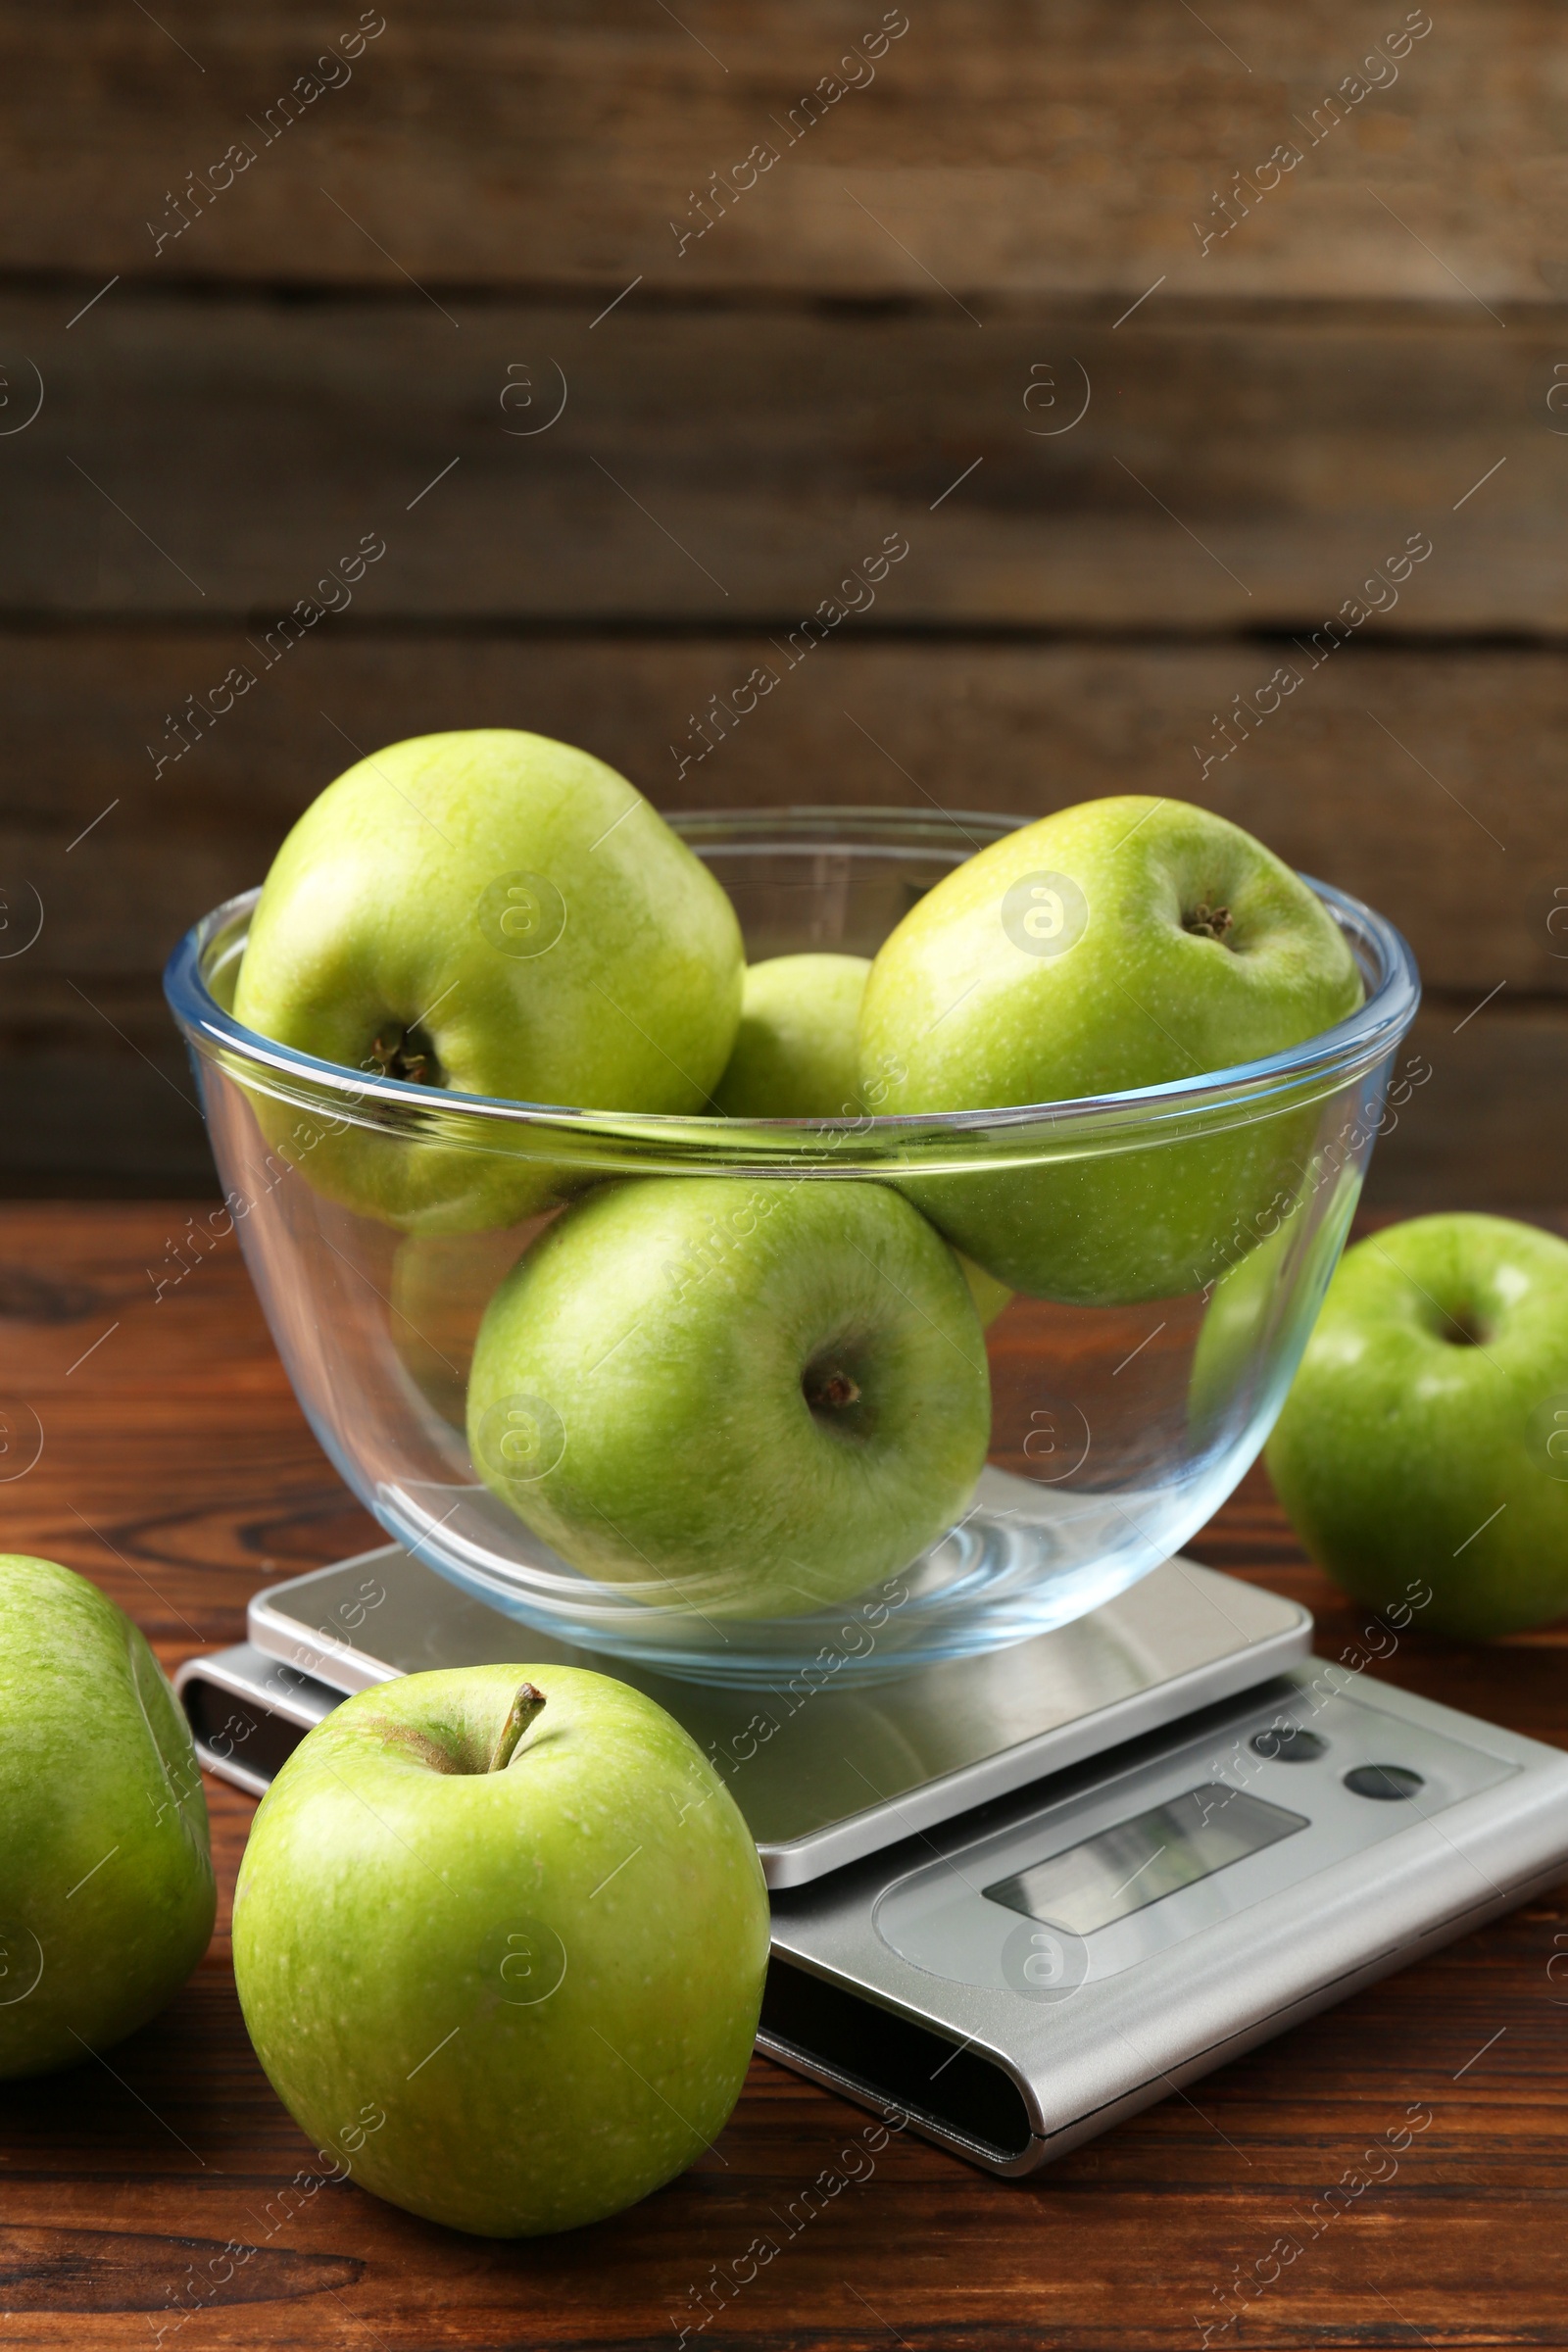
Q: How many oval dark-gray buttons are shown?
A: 2